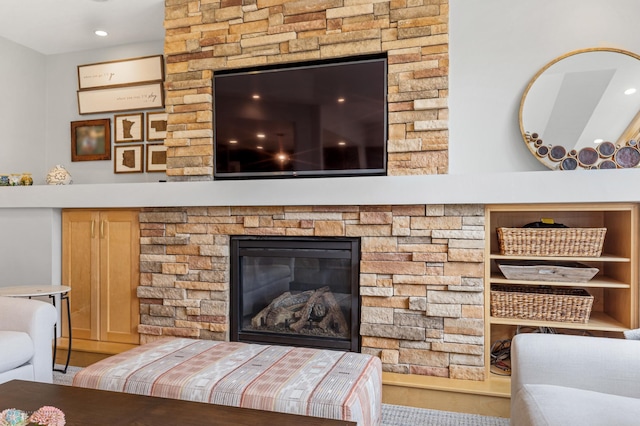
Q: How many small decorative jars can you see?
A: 3